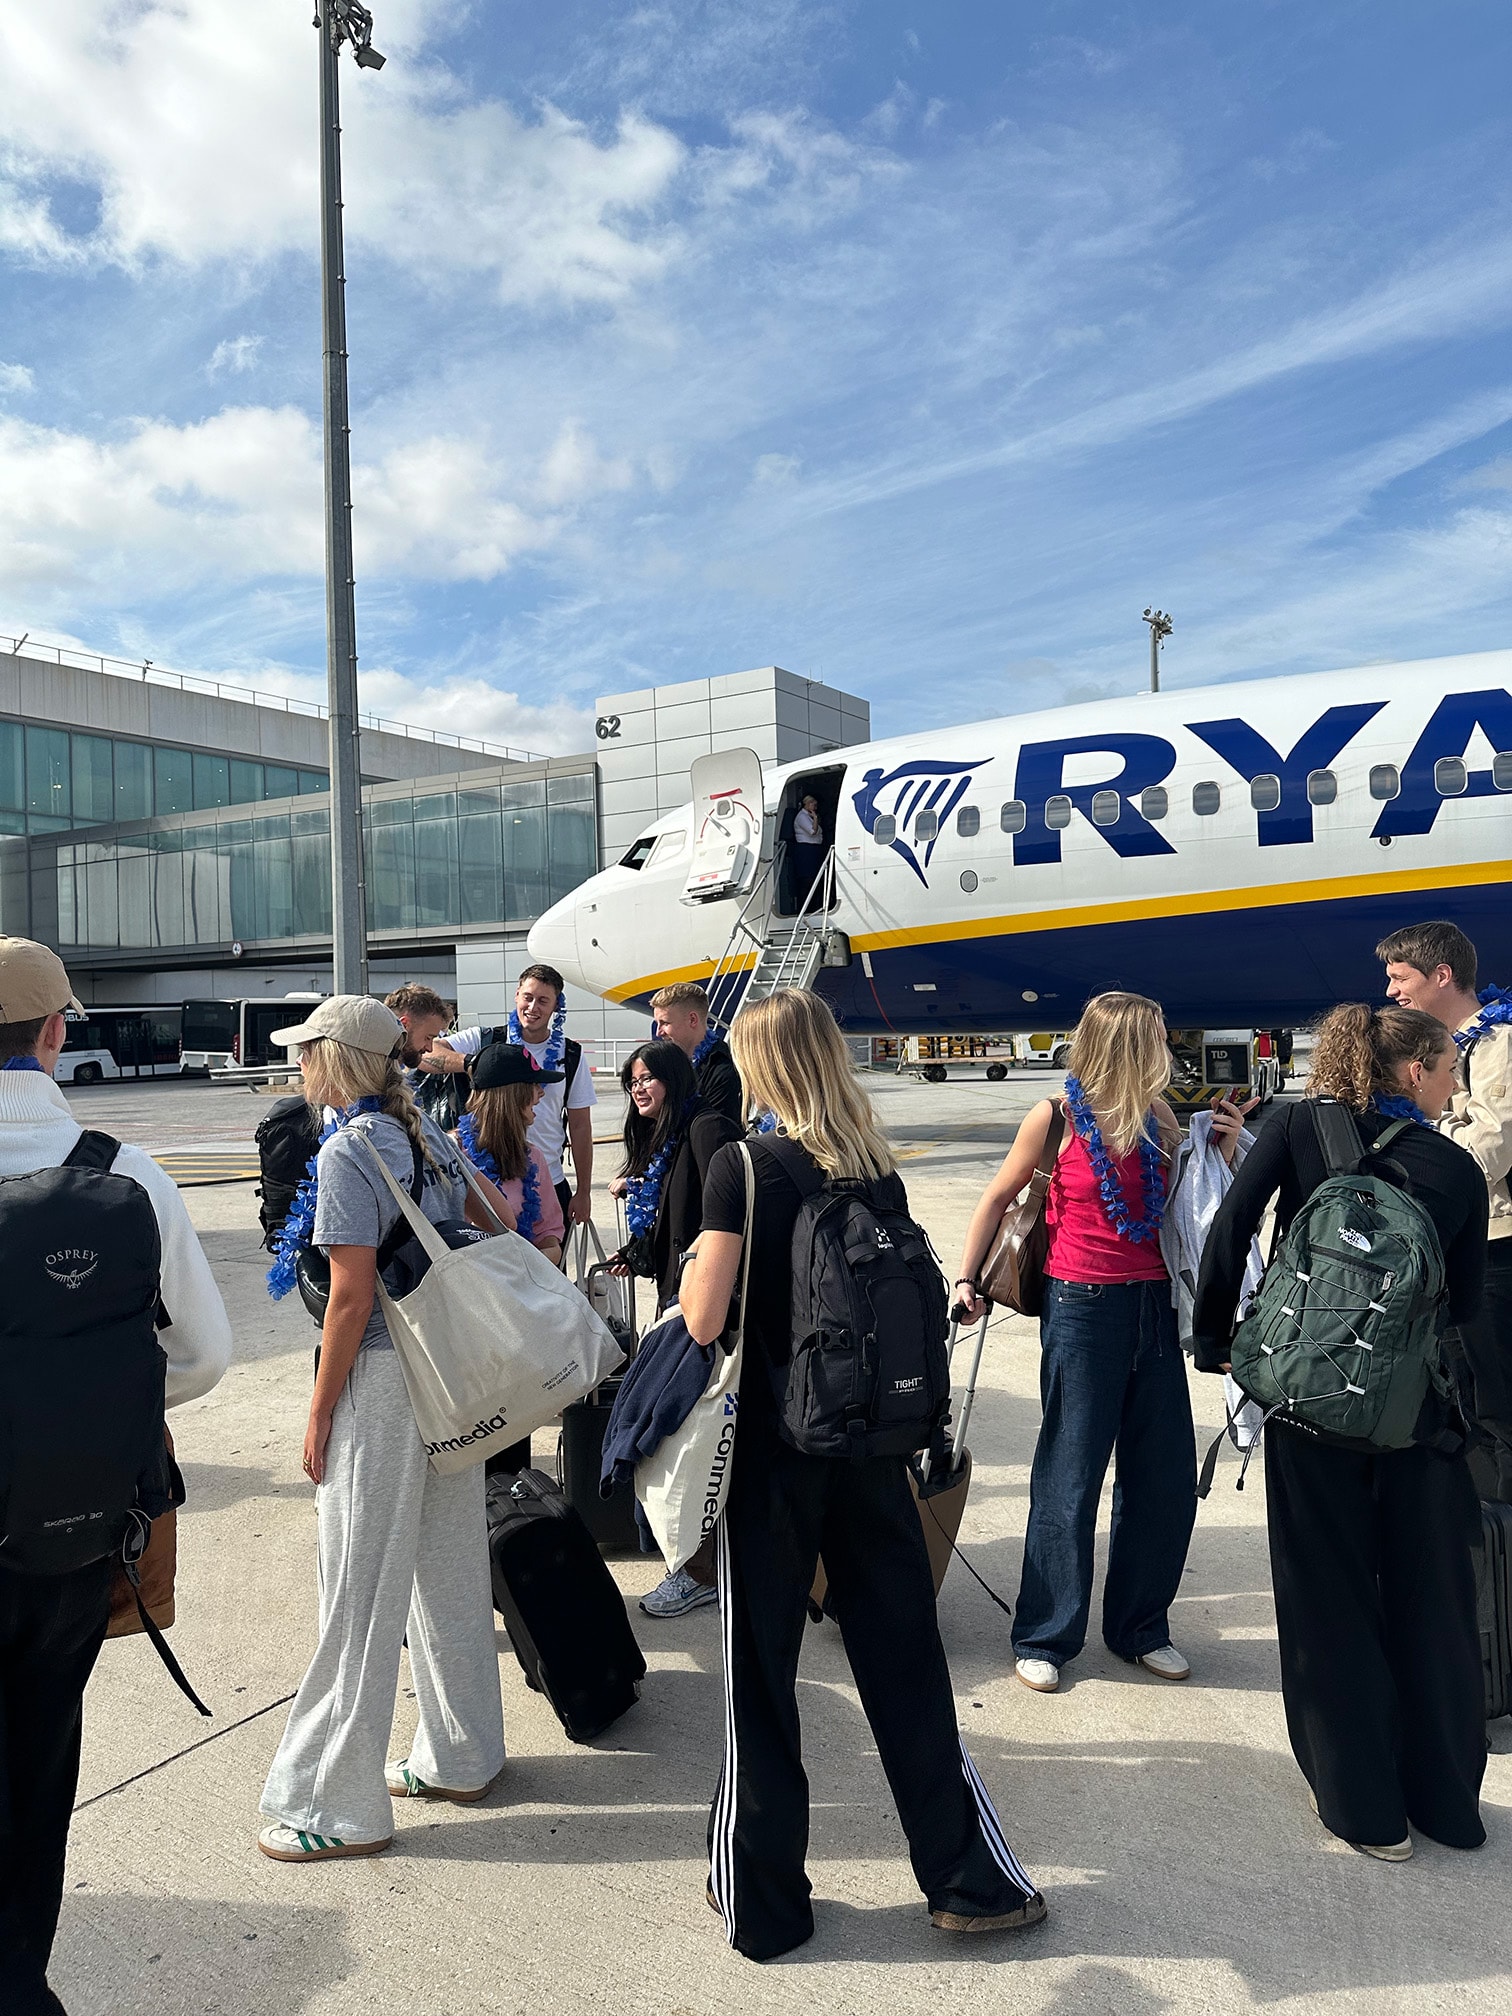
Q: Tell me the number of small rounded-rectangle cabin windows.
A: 13